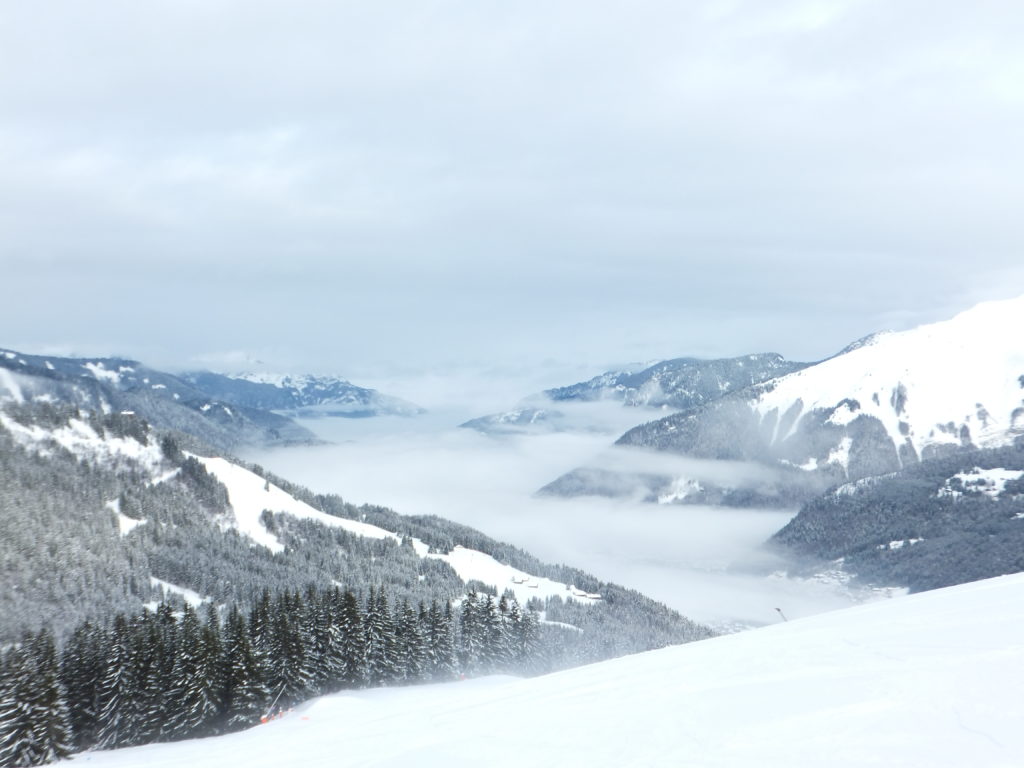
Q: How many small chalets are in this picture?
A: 5